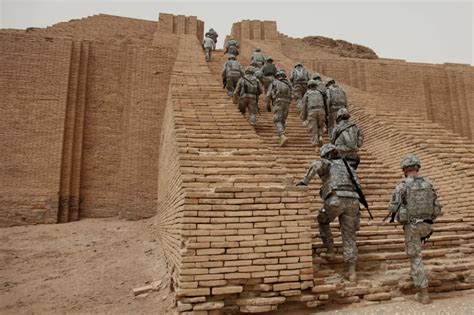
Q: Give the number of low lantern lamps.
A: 0